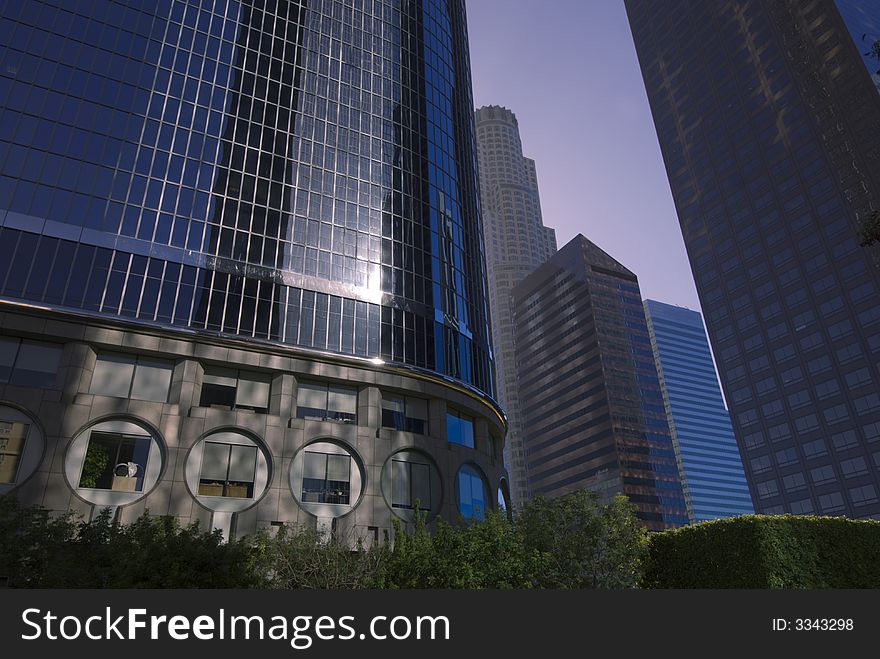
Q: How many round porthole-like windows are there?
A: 7